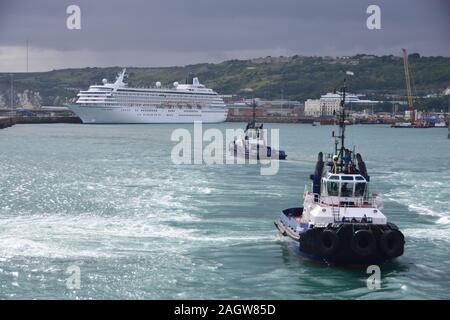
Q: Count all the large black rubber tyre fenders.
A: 3